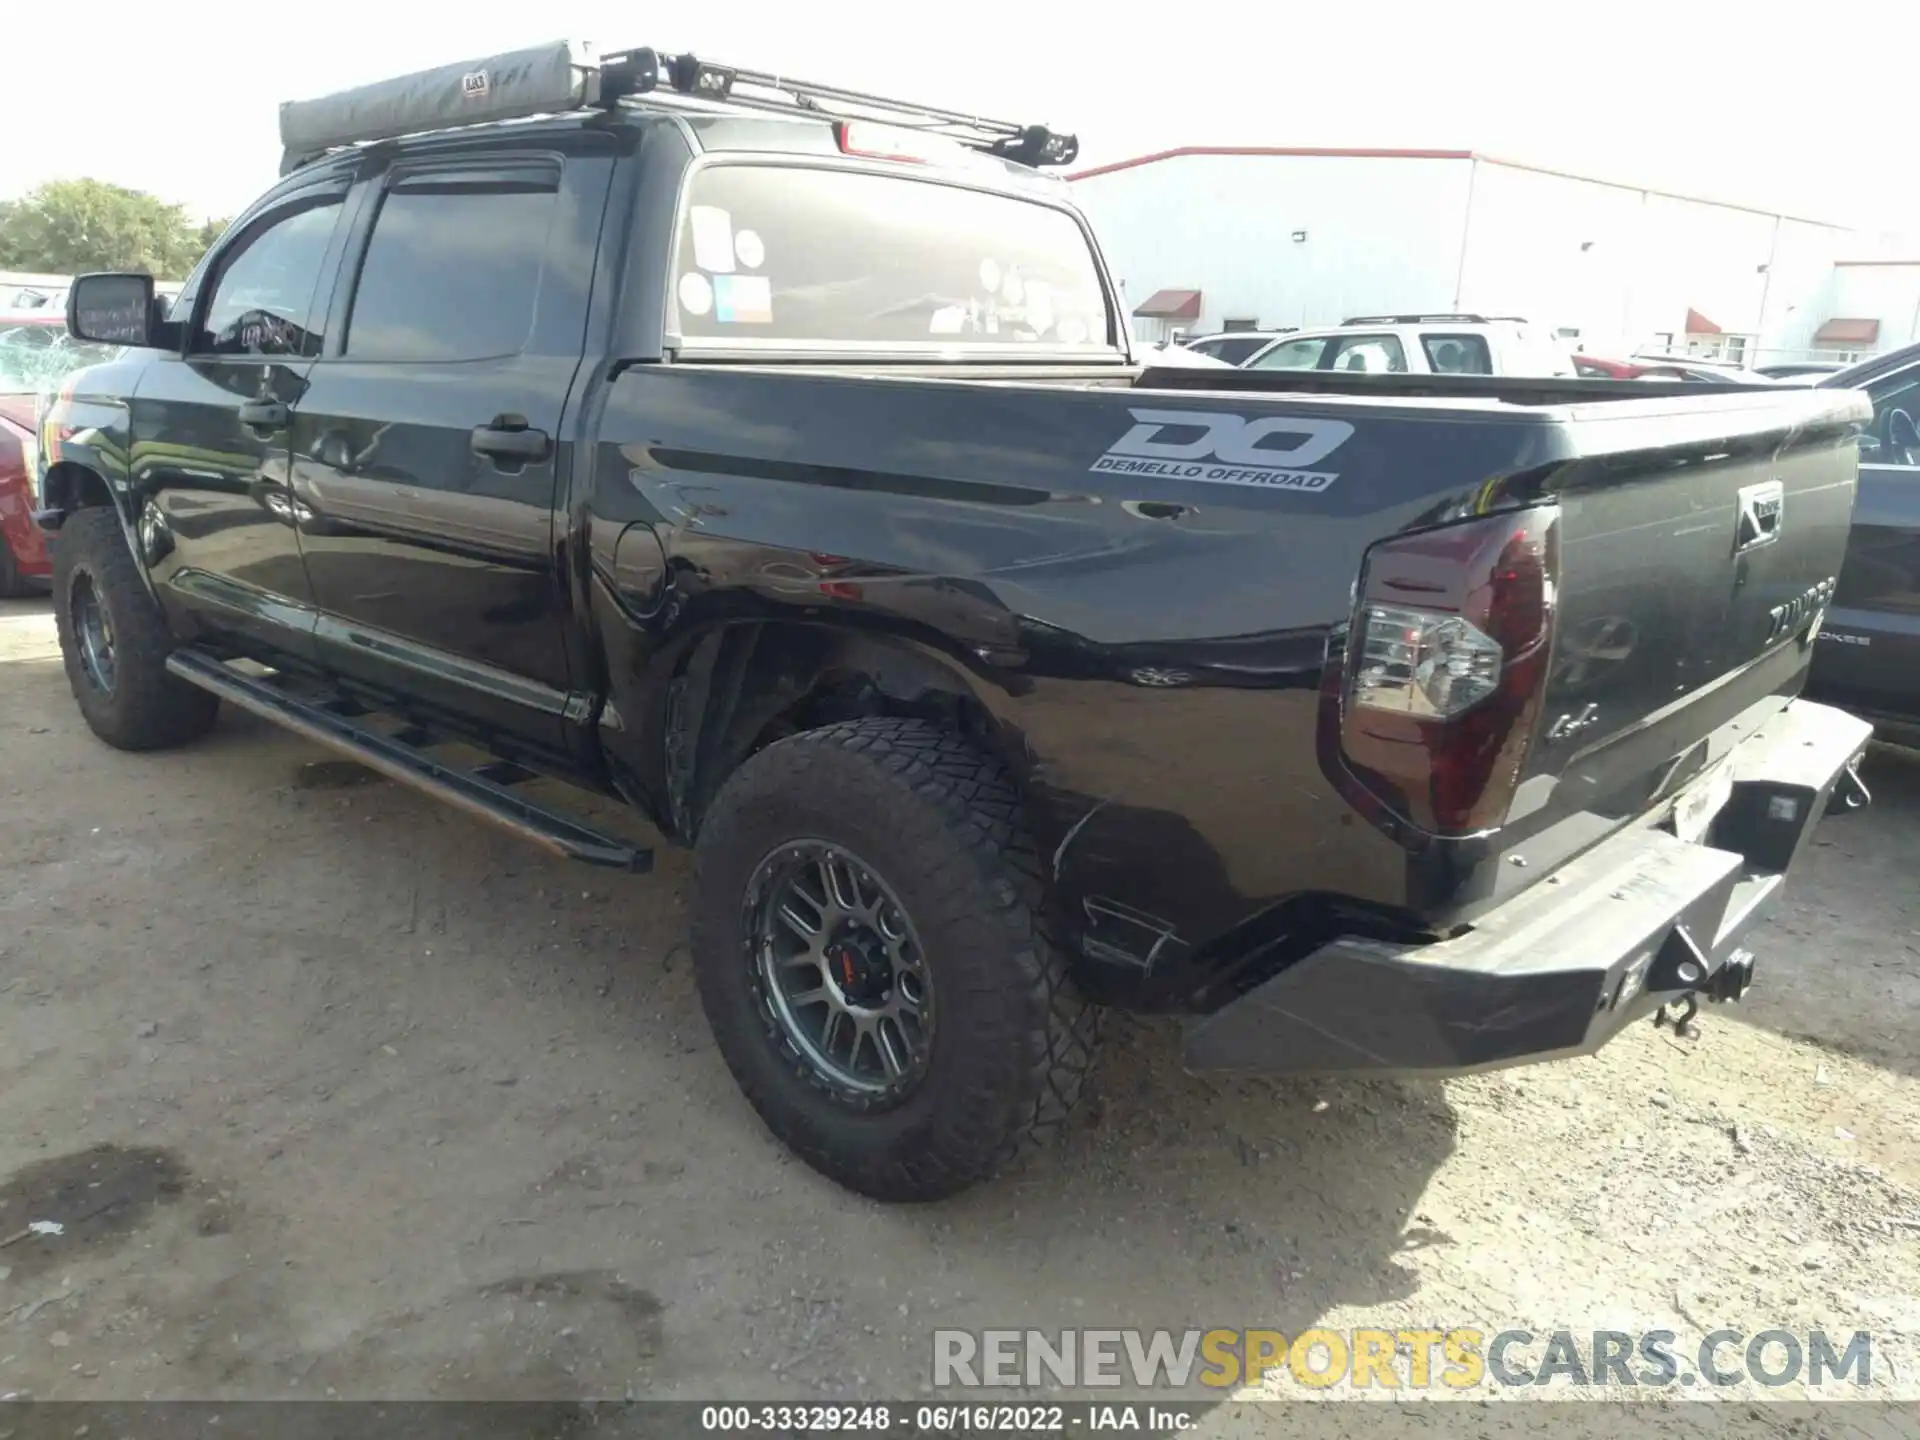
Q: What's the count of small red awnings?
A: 3